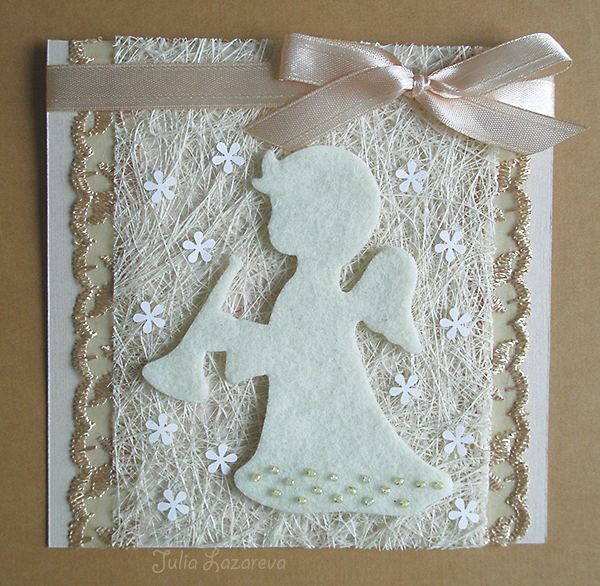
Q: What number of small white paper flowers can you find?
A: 13